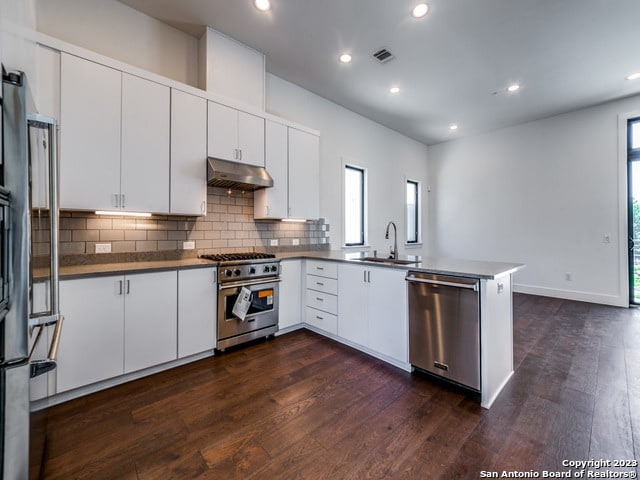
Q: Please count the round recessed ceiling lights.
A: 7